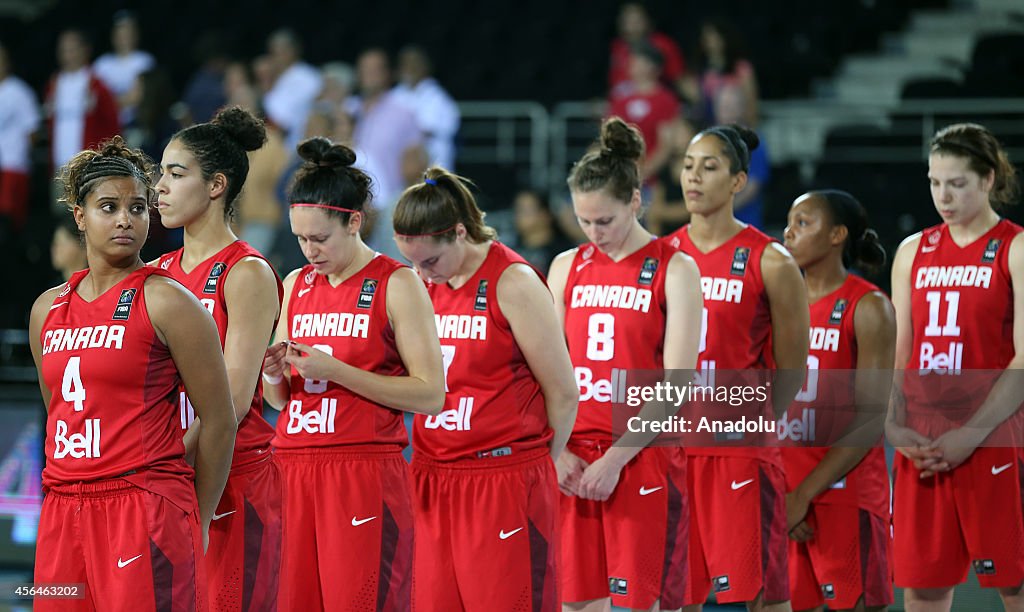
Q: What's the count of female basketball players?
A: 8